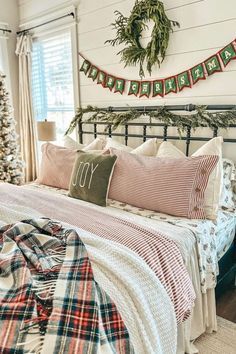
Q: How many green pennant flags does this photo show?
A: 13